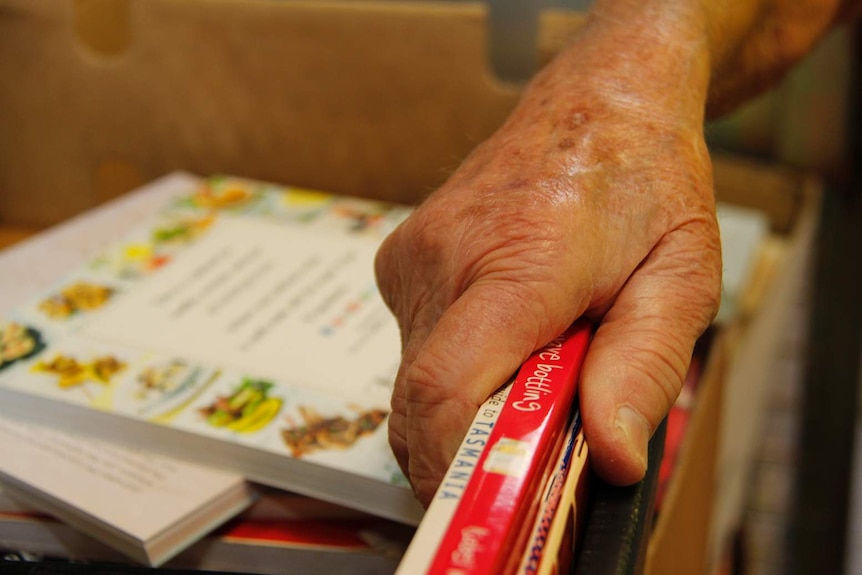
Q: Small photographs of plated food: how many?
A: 11